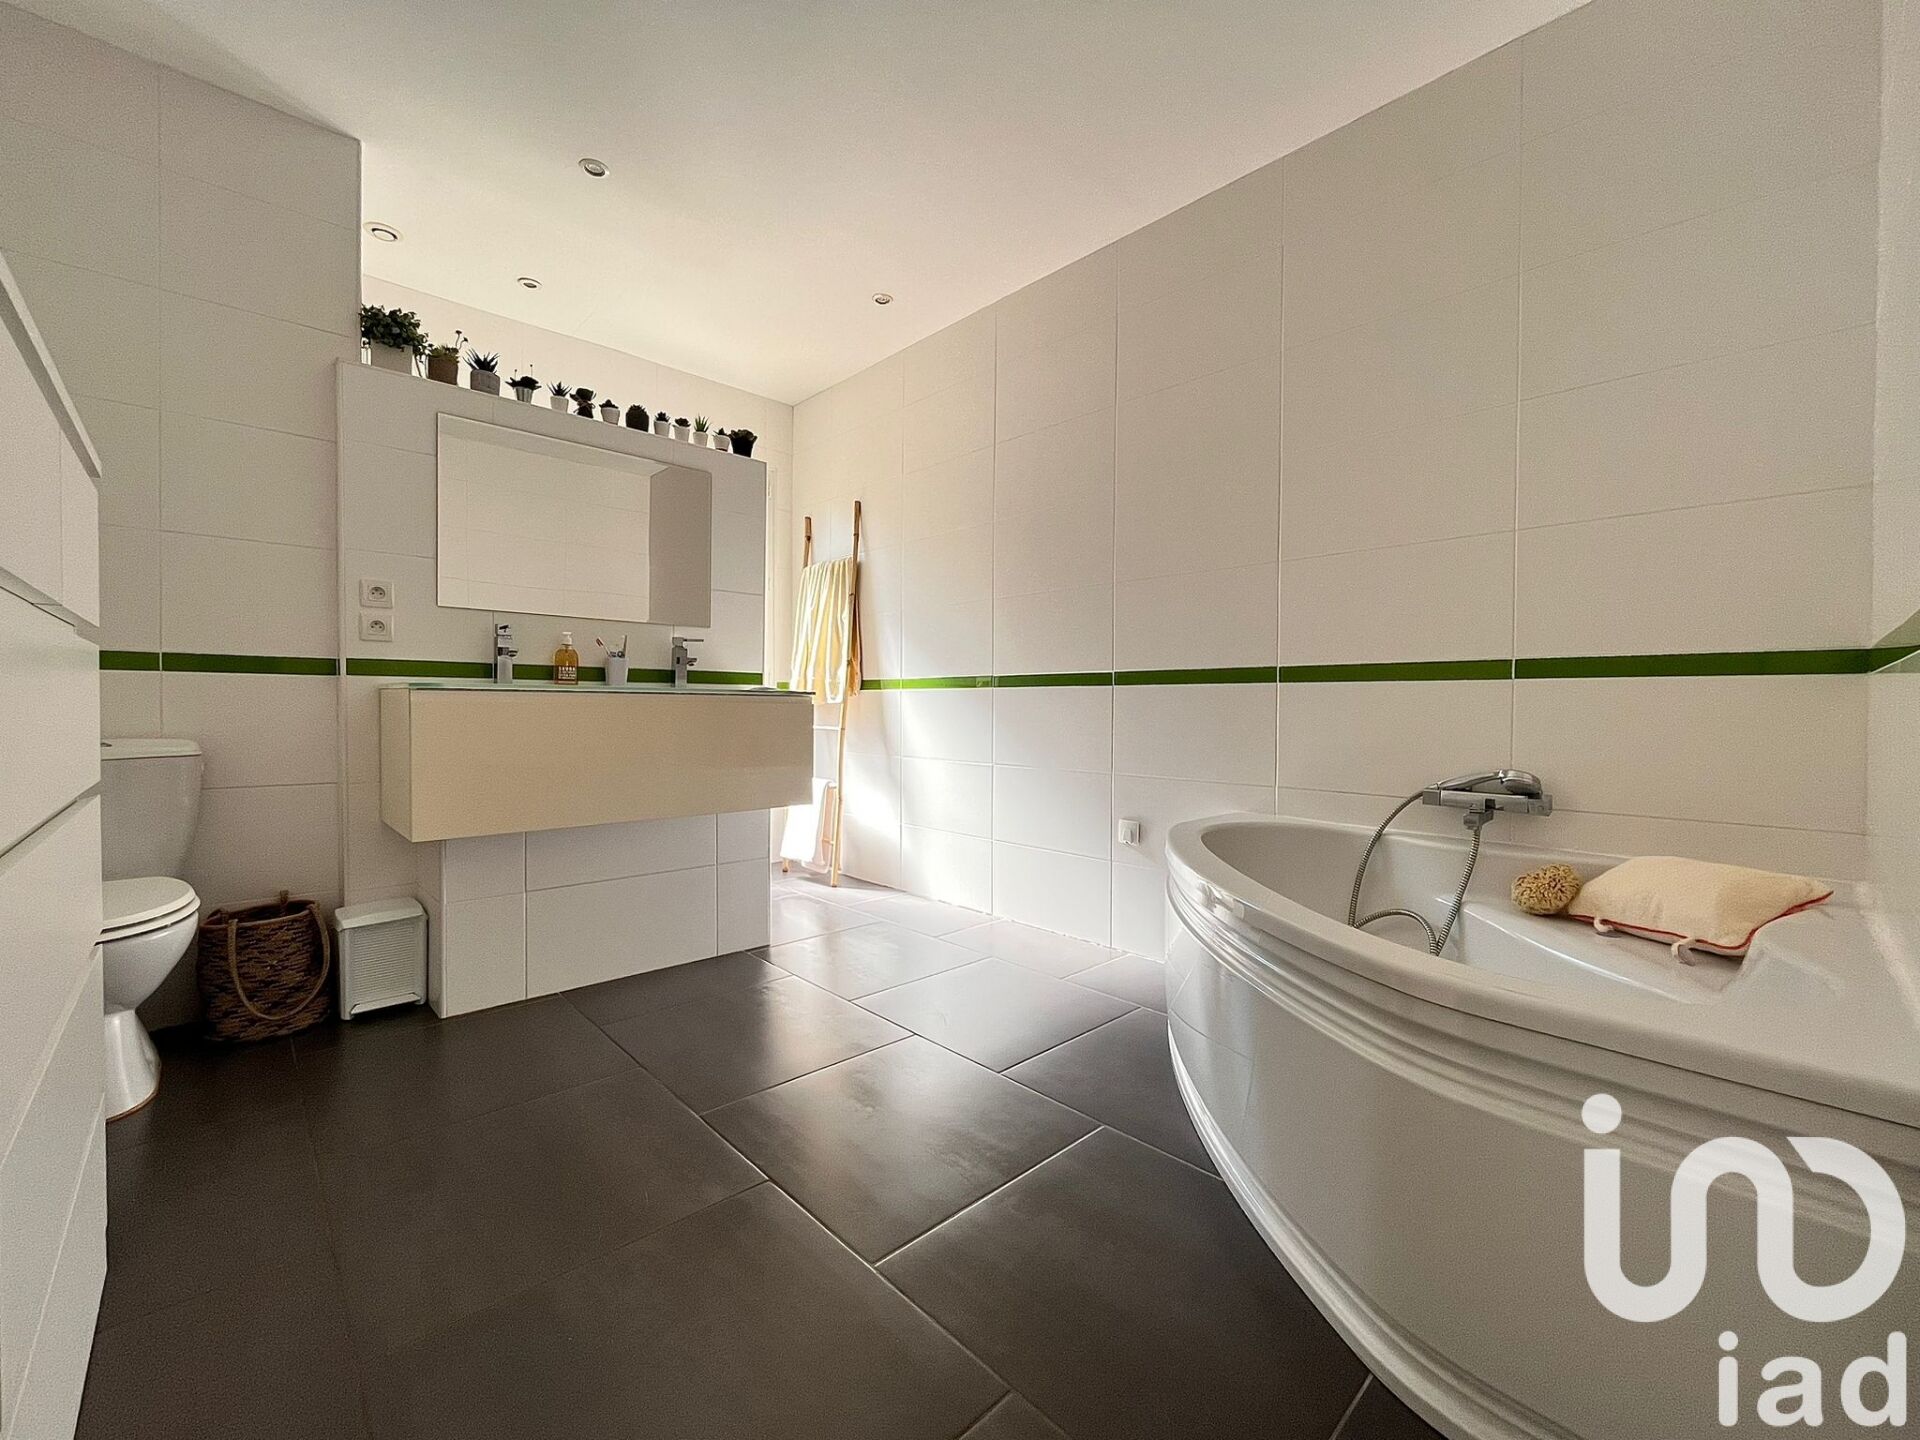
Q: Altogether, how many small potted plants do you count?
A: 13